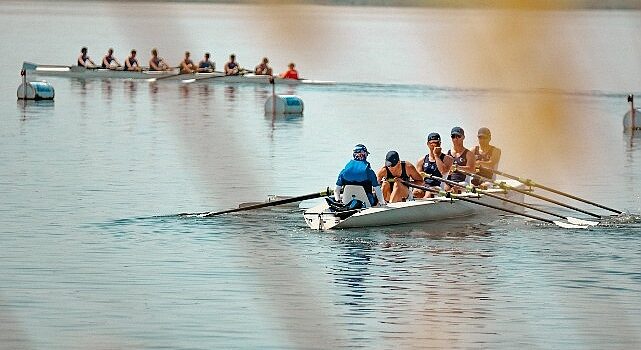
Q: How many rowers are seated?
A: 14